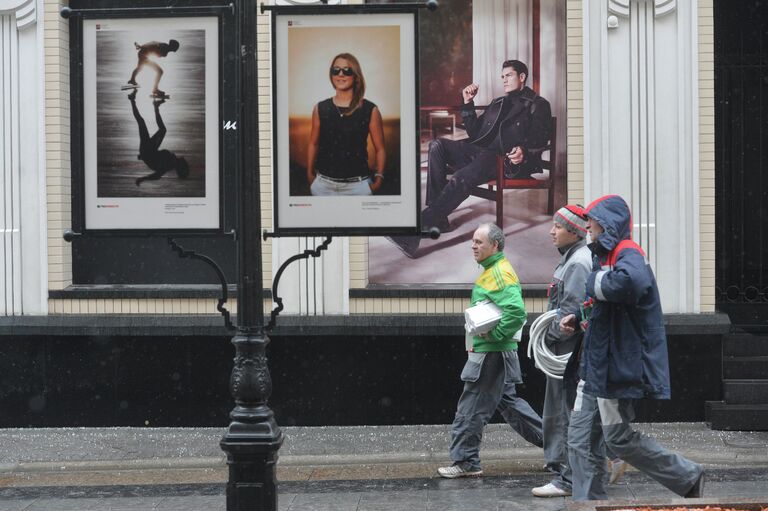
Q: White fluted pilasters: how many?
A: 3